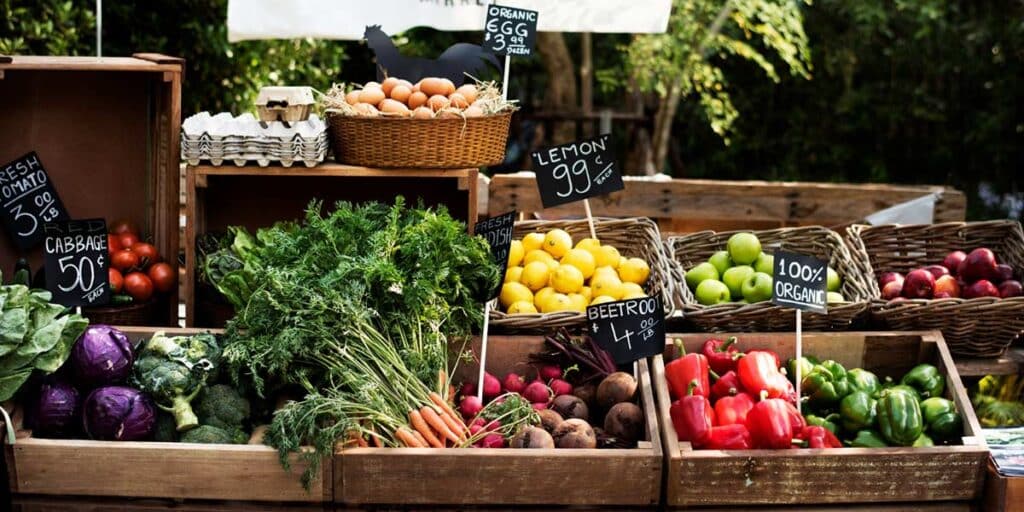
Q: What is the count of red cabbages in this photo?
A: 3